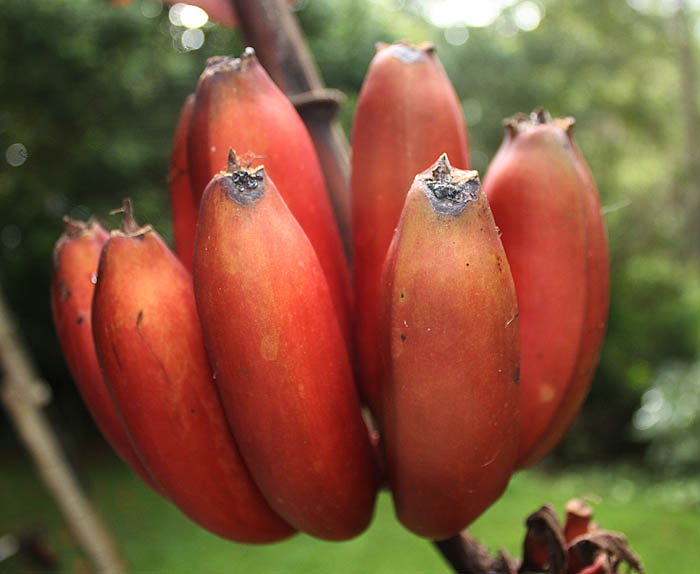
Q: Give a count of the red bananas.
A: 8